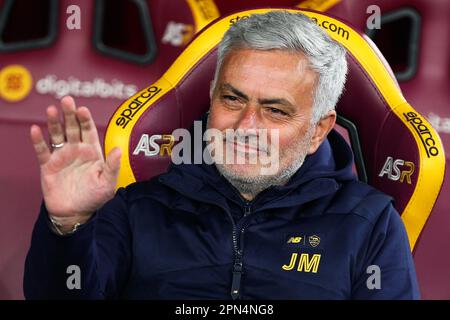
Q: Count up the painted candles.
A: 0